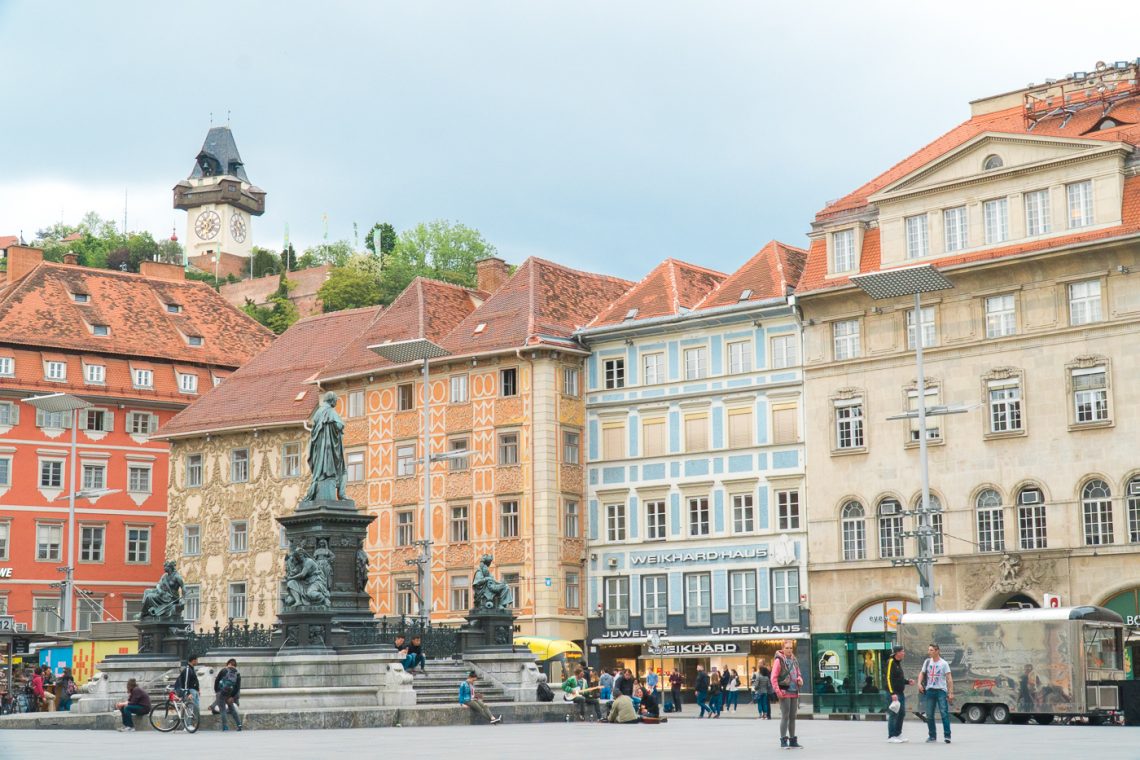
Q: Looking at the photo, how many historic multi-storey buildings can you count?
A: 5